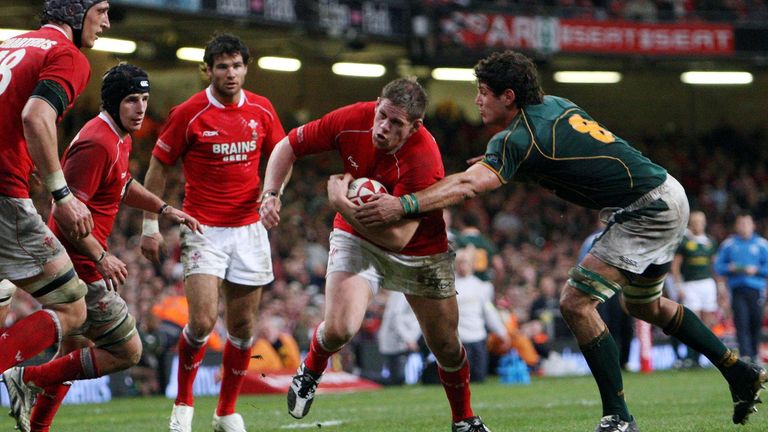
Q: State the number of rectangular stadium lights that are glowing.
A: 8